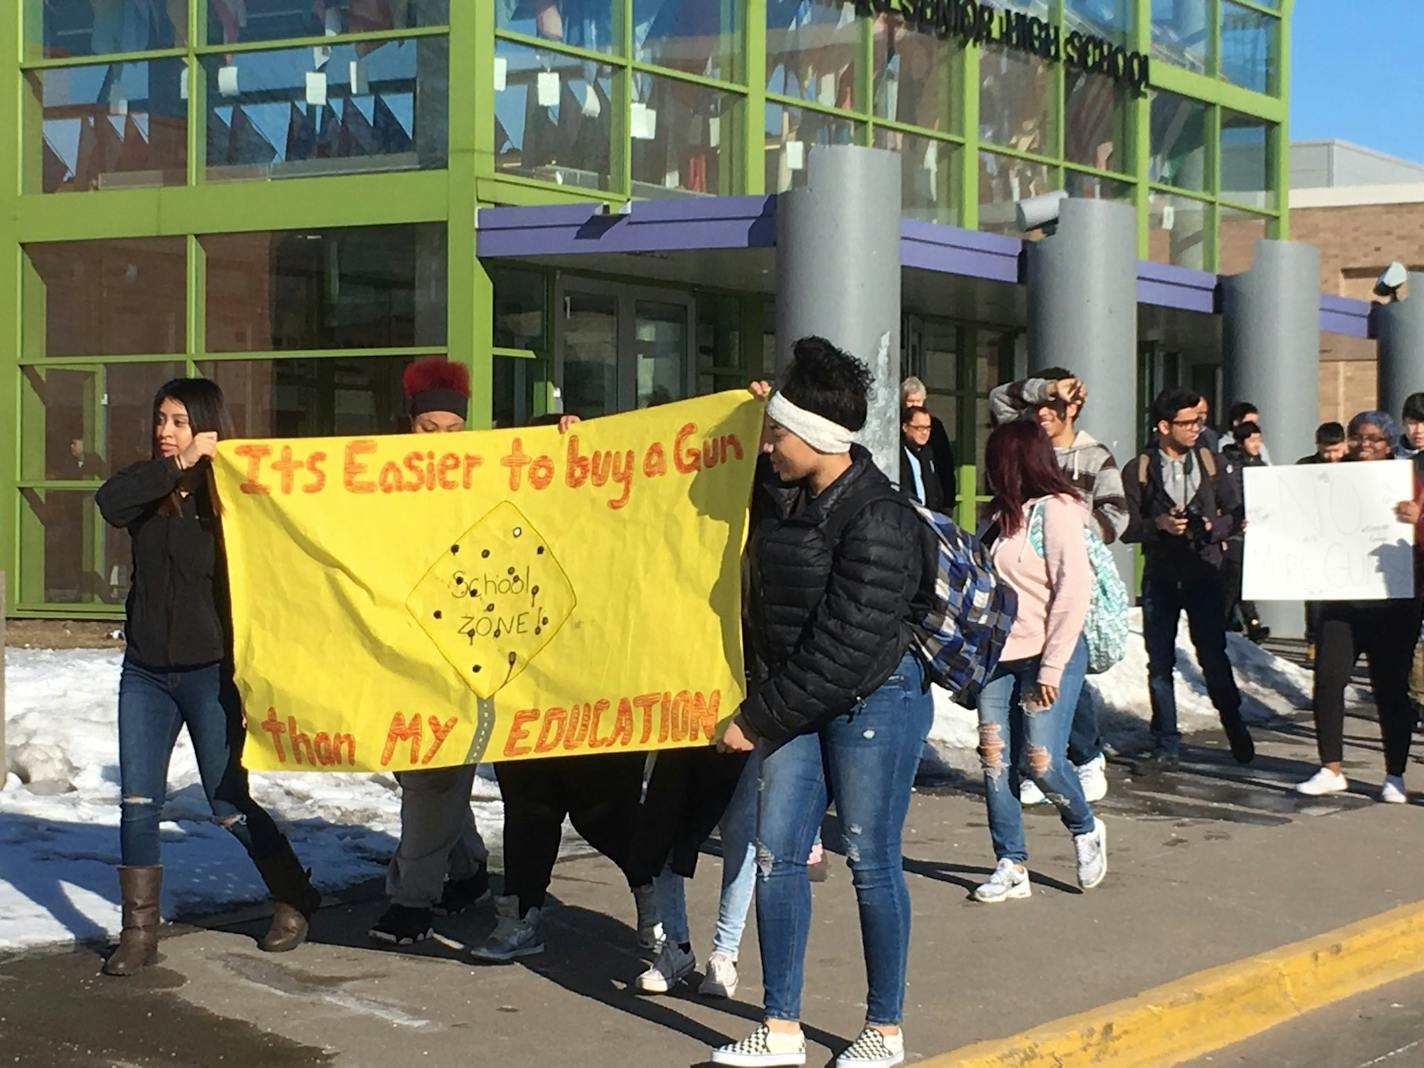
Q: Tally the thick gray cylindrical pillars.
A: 4